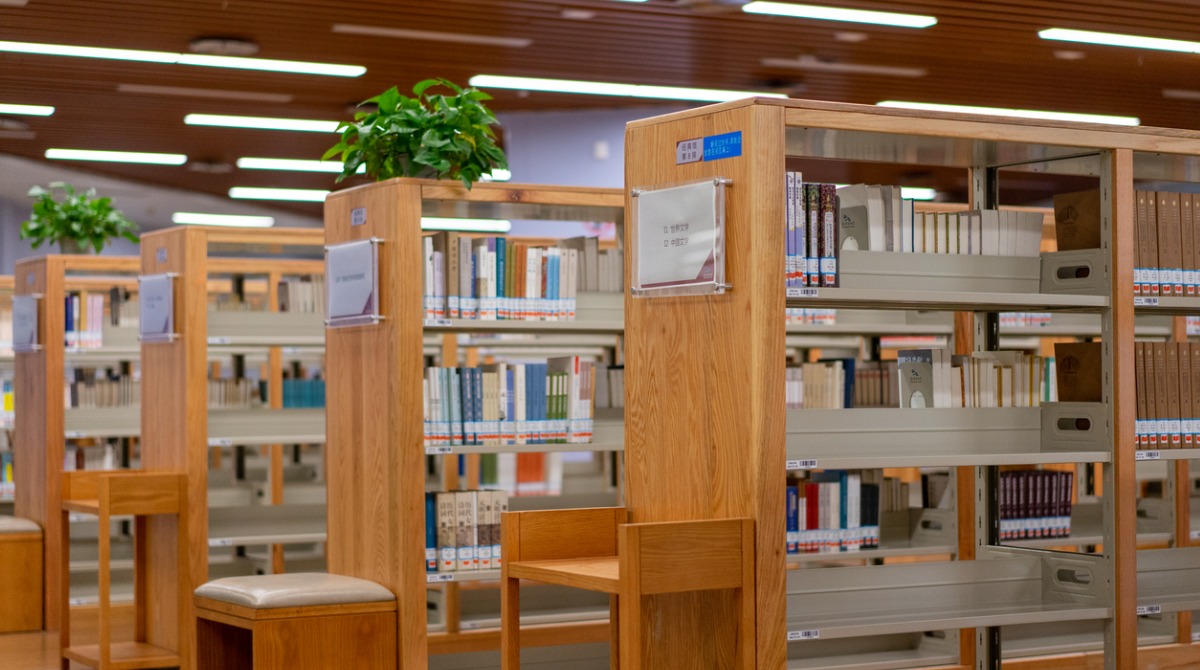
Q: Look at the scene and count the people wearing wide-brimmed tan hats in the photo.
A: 0